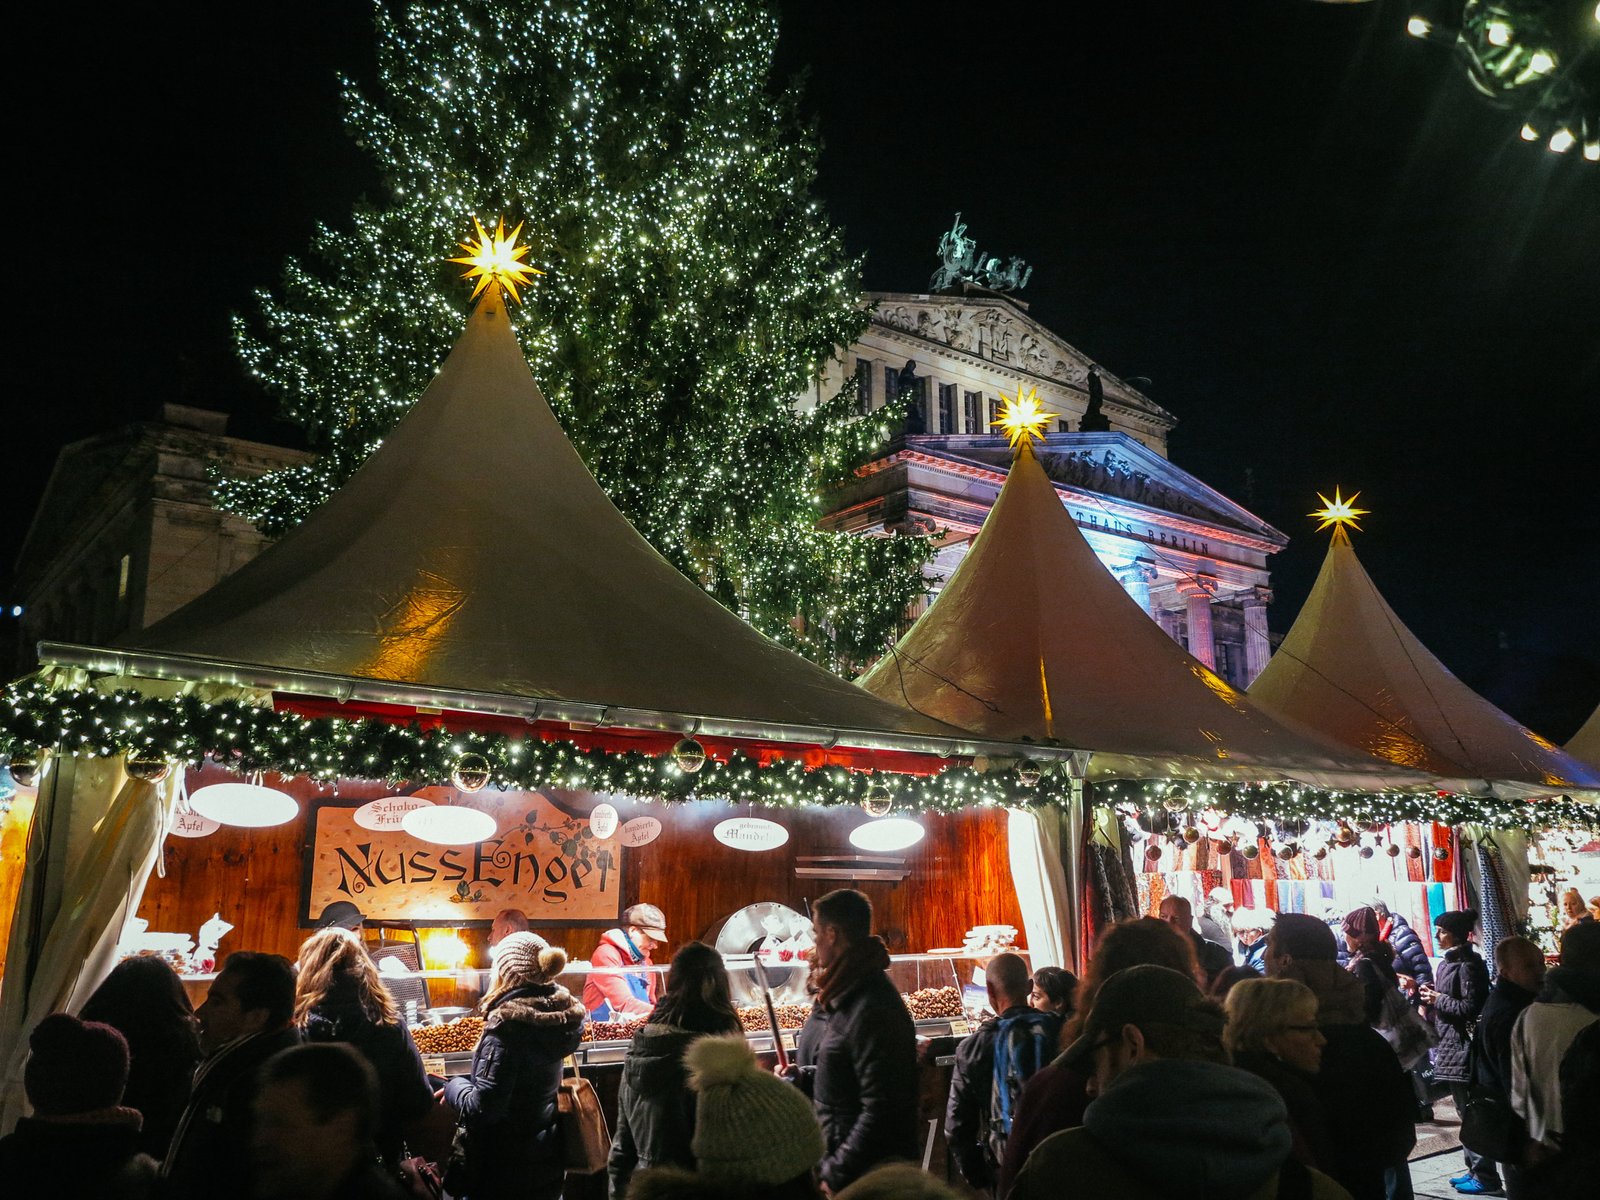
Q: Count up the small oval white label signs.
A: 8